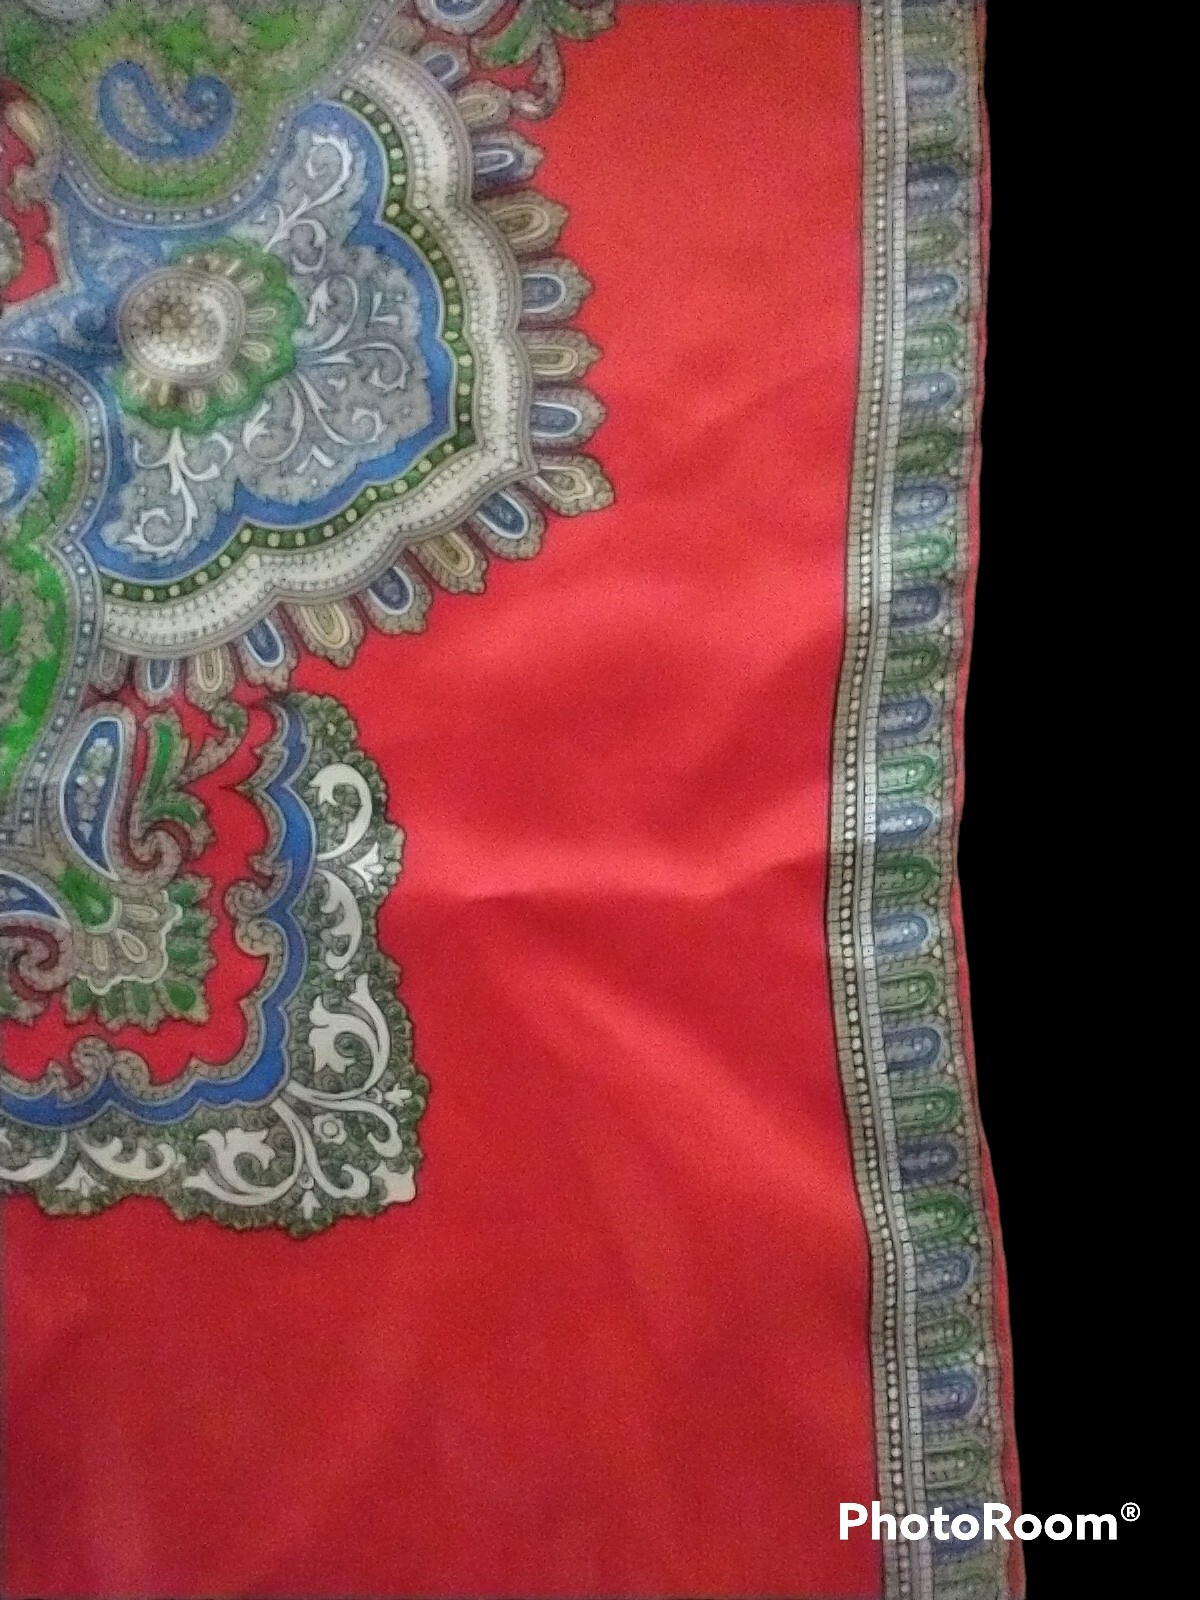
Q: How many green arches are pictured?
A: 15